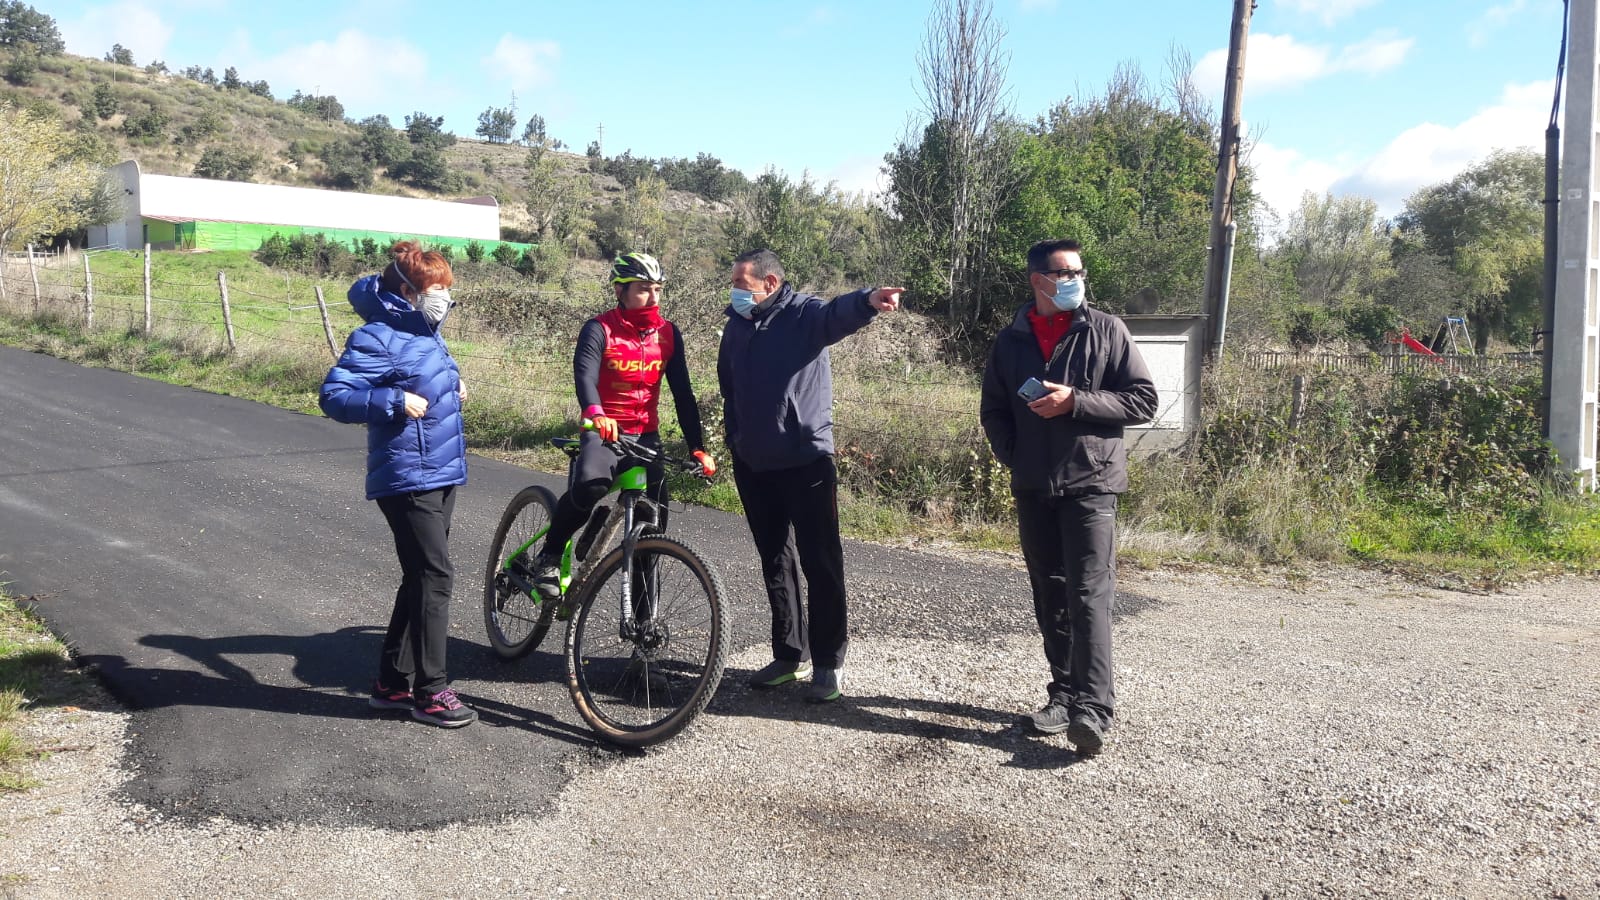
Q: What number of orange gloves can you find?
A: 2